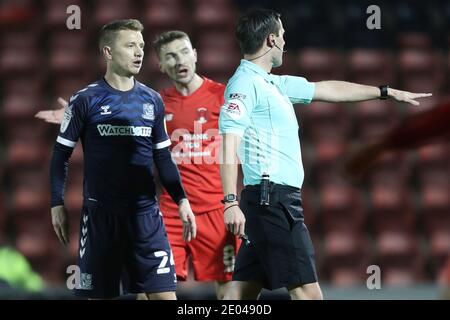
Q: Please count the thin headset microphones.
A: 1